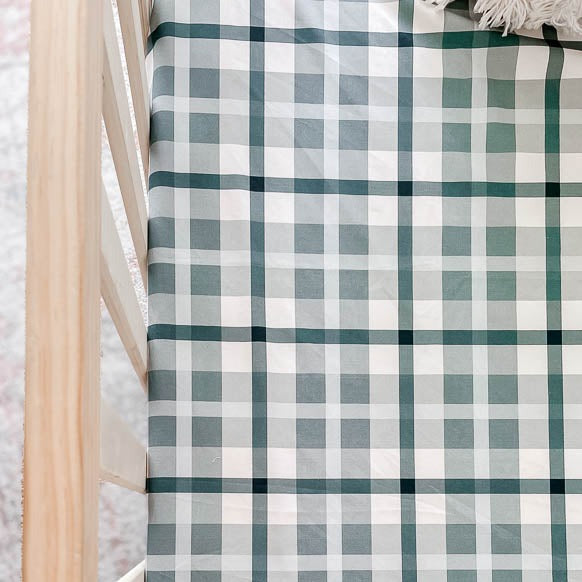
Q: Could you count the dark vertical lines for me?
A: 3